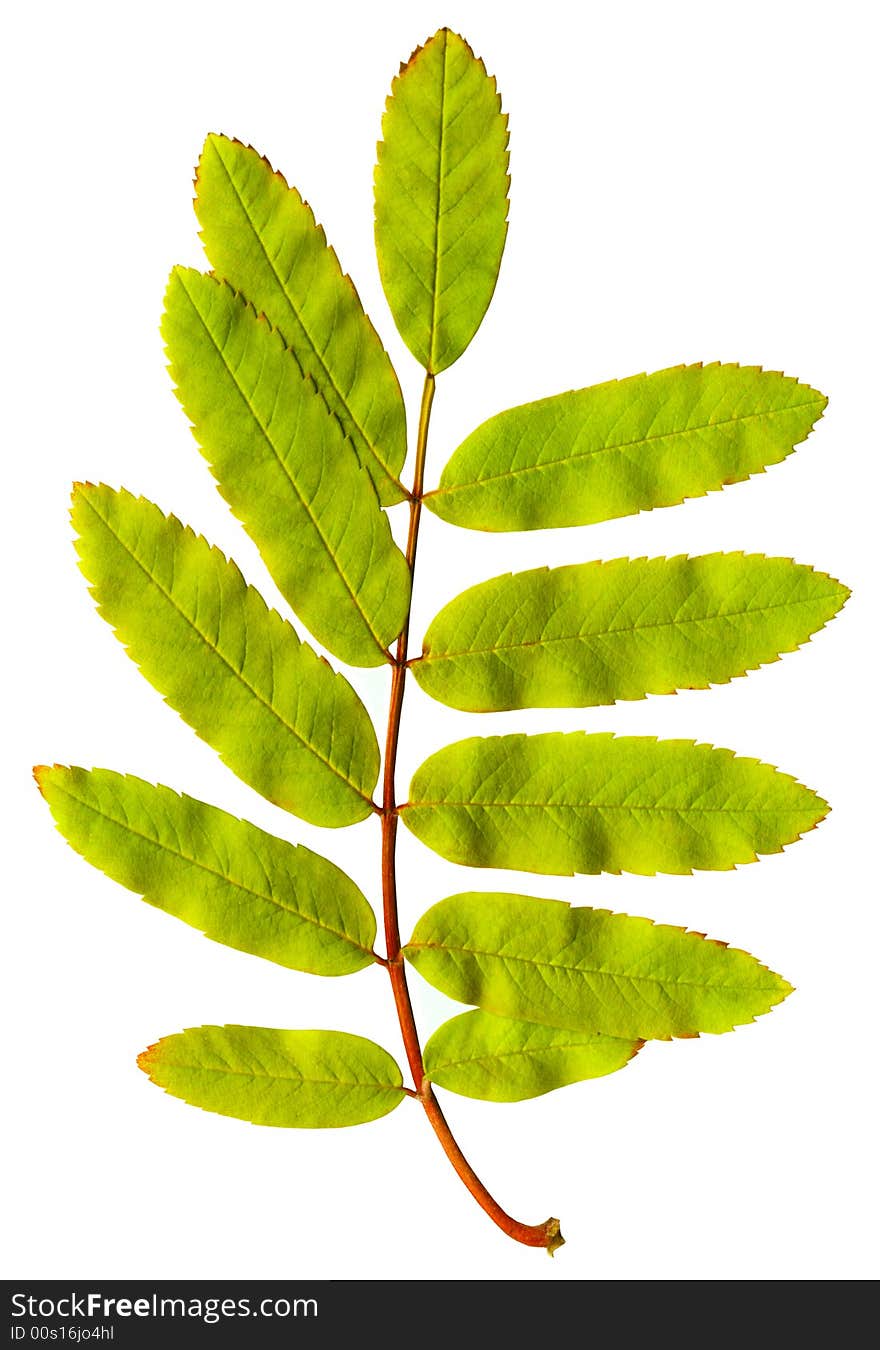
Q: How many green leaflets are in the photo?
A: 11